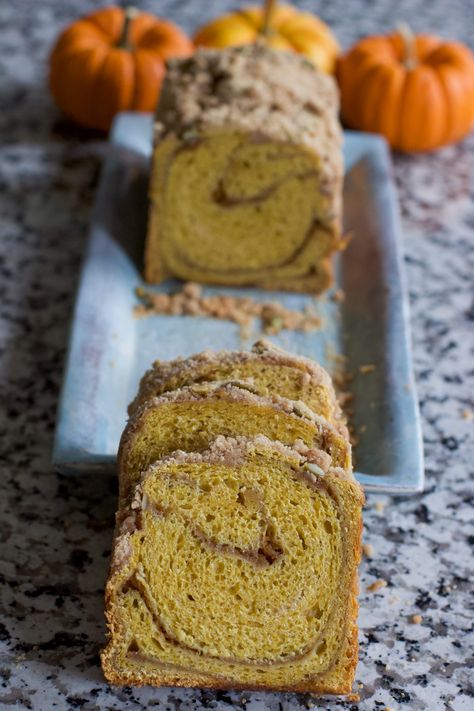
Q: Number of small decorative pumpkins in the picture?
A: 3